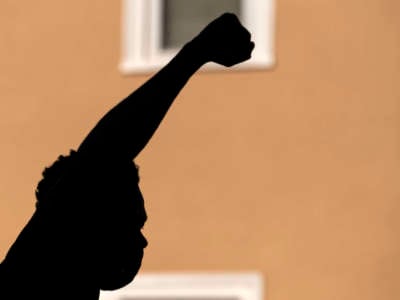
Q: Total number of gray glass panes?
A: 1